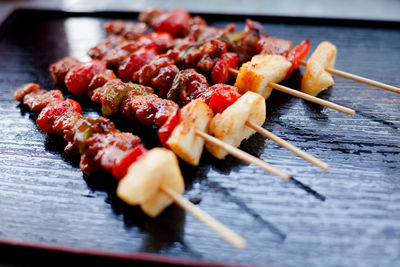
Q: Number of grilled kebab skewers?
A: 5